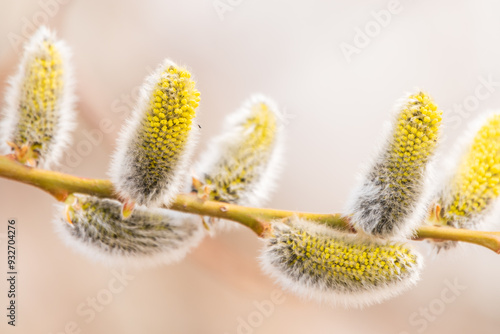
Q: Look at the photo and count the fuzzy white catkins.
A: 7